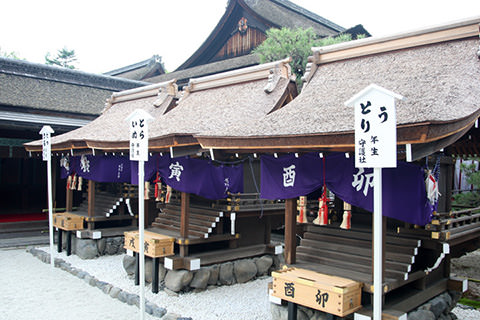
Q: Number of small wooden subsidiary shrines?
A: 3